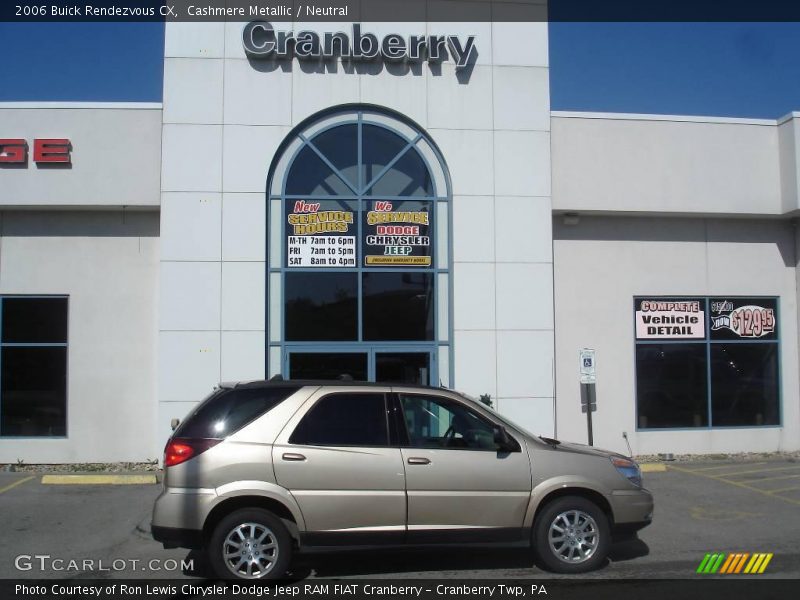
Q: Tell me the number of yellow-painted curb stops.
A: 2